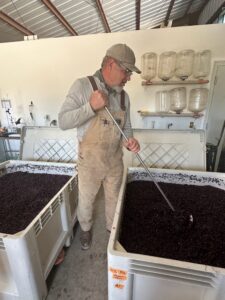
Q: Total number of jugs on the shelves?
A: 7